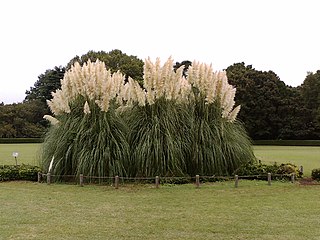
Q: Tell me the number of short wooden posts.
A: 9